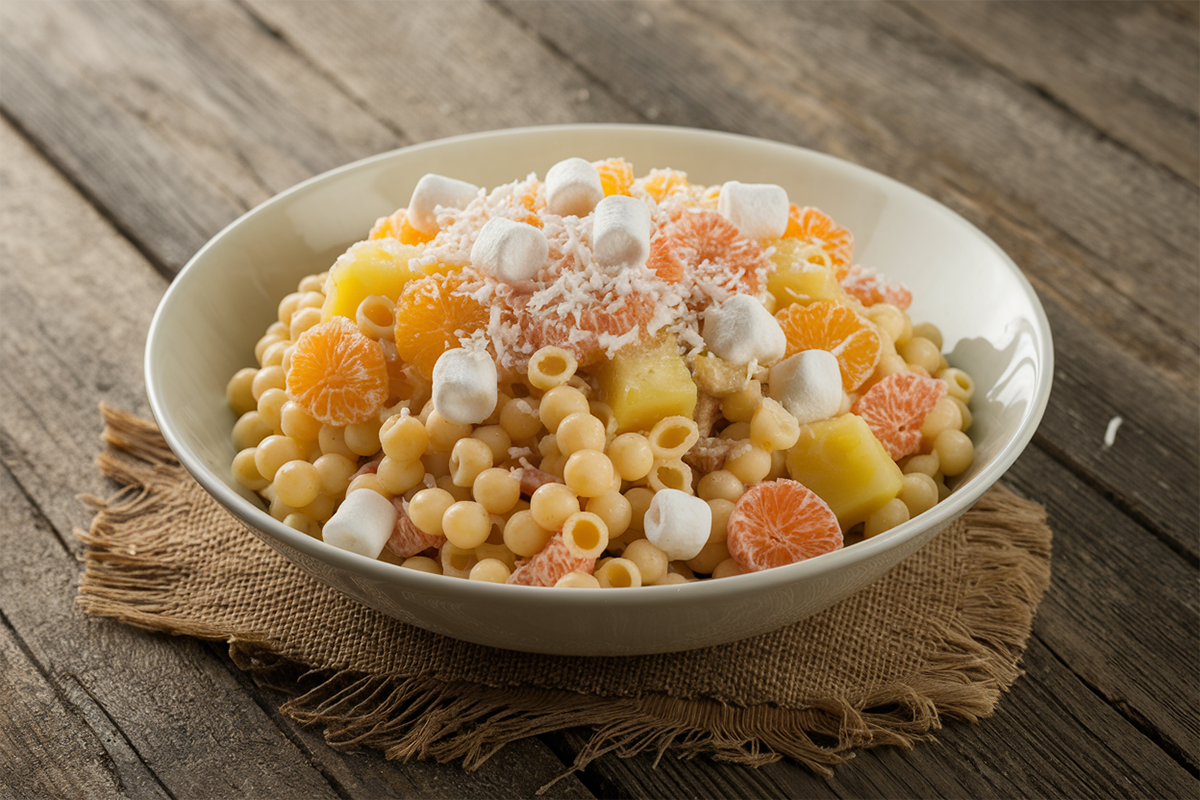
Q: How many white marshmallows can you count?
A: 10